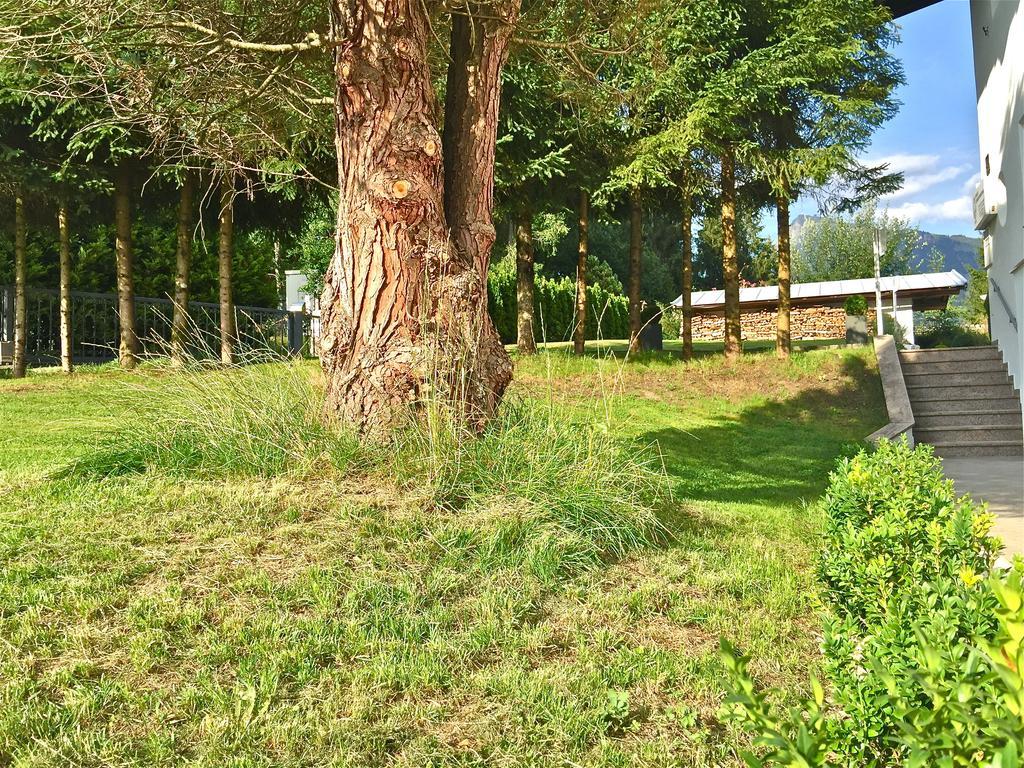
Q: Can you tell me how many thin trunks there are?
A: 11